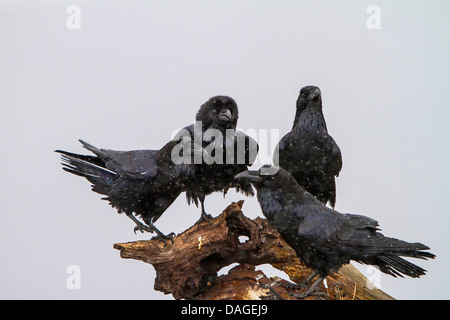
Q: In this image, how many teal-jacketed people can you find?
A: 0